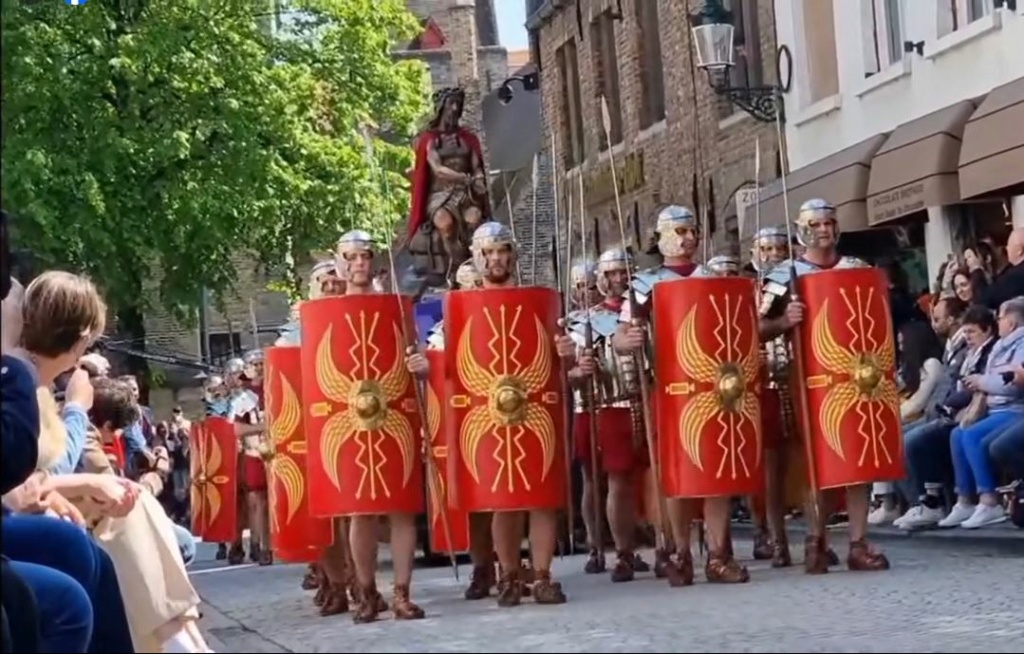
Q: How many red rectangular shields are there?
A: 7